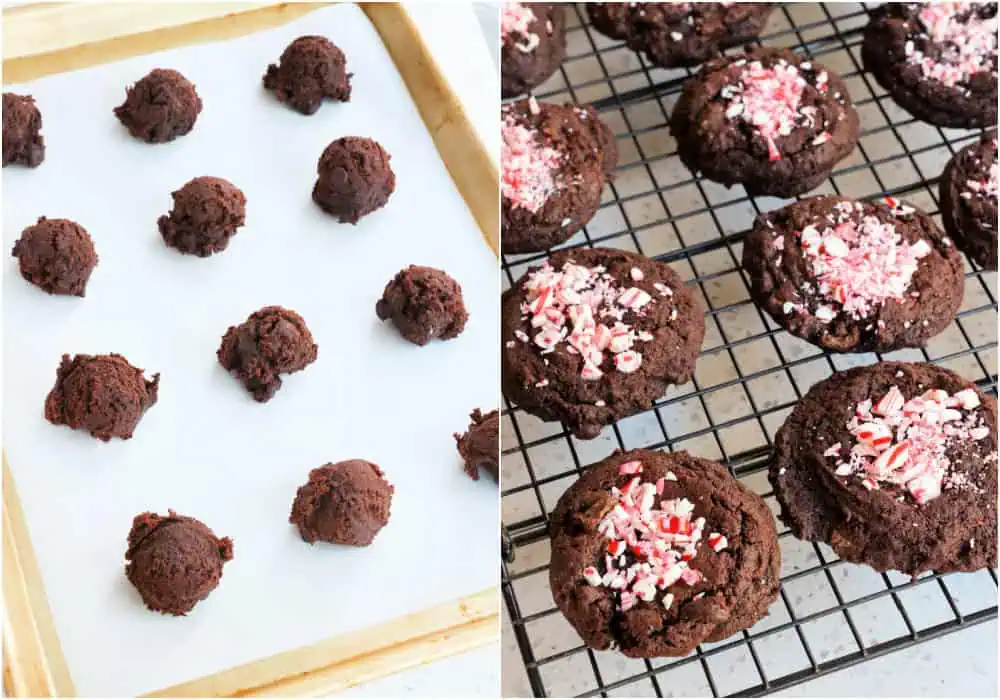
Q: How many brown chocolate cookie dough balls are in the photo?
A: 12